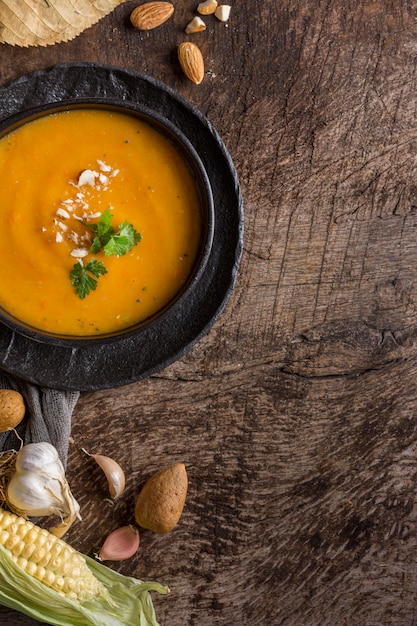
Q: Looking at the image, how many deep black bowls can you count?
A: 1